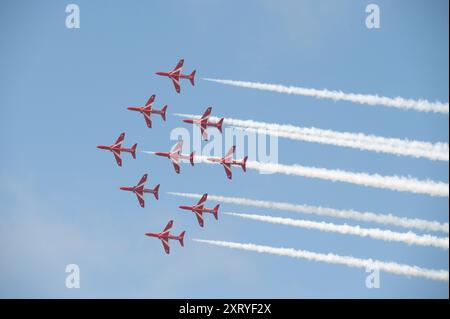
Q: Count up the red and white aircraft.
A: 9